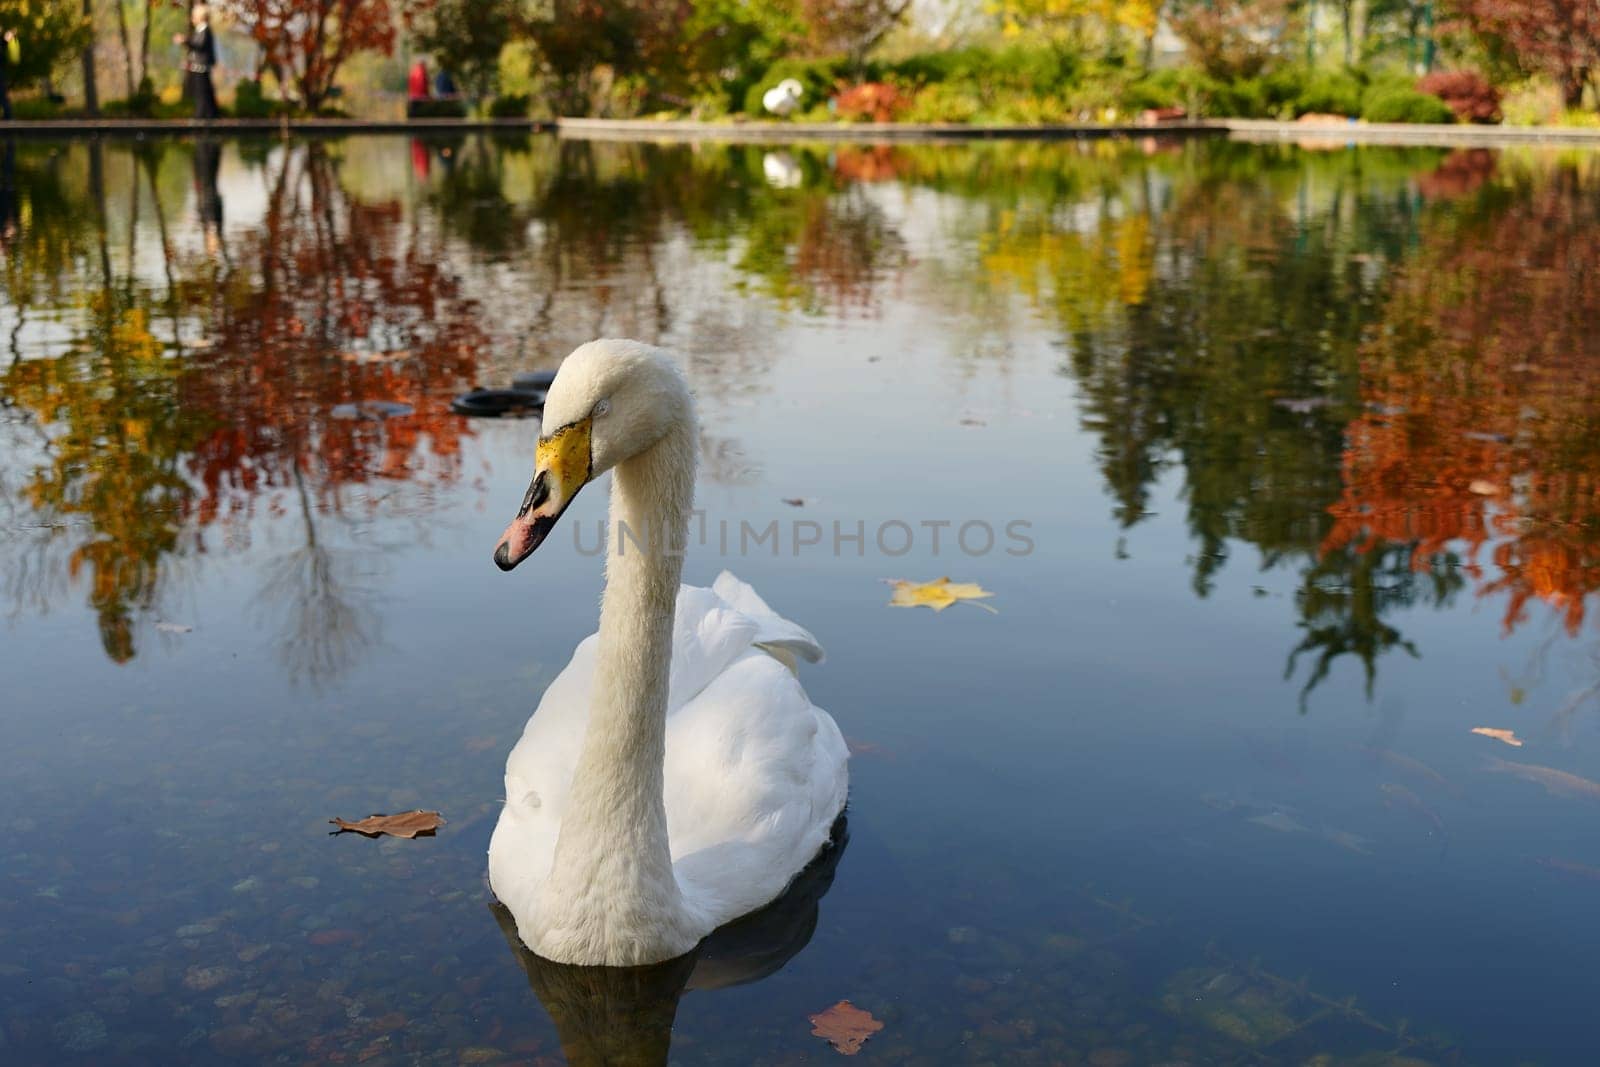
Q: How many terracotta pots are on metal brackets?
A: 0